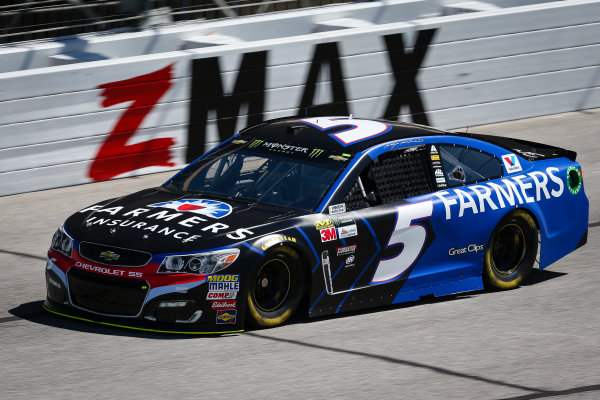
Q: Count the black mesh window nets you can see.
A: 1